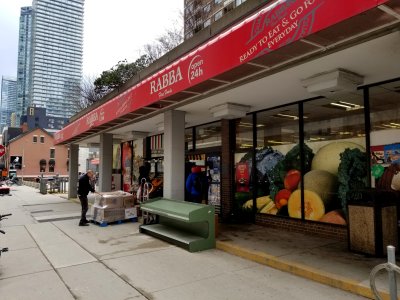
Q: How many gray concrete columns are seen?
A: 3